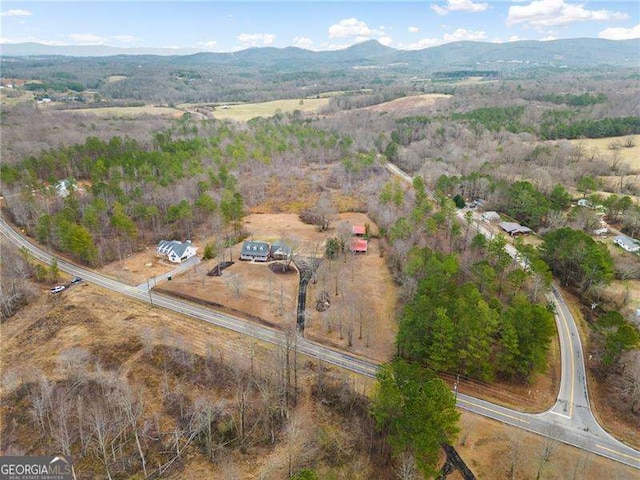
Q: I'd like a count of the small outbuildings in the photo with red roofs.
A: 2